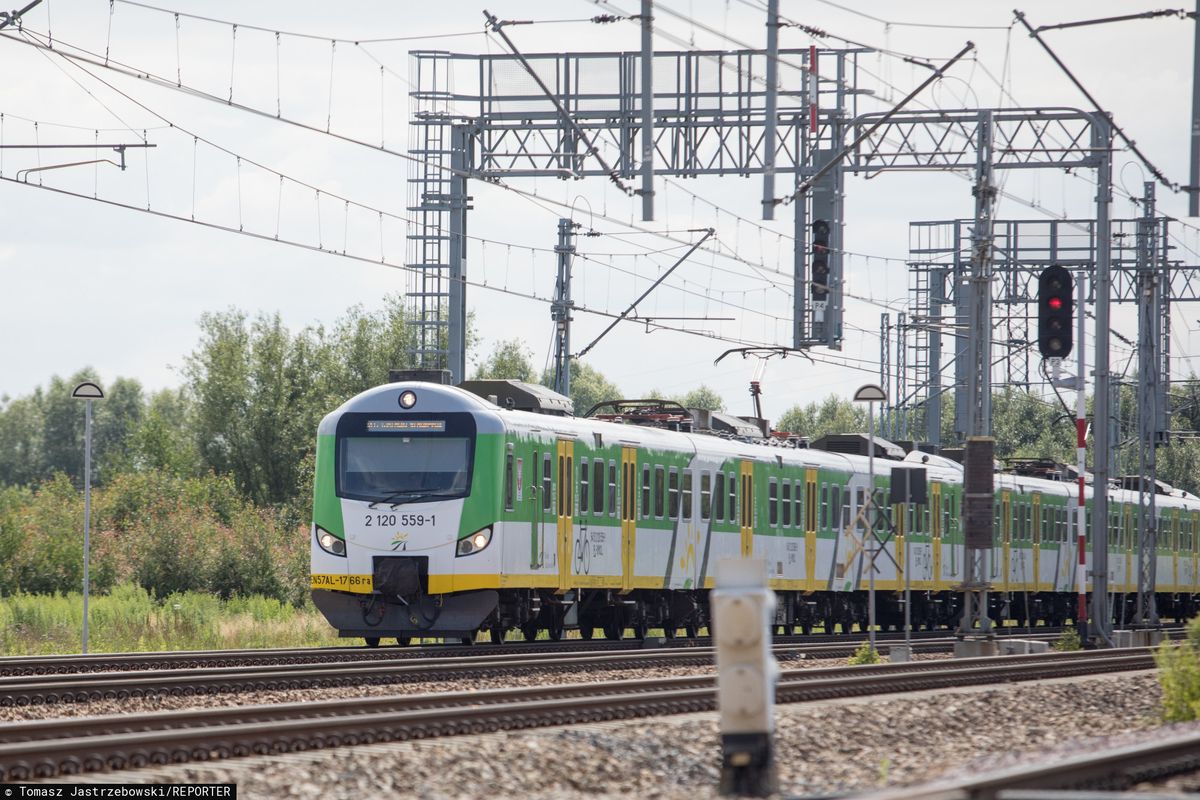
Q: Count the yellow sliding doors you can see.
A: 11